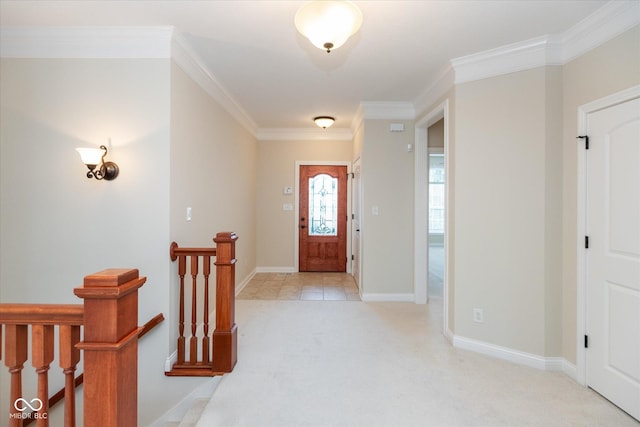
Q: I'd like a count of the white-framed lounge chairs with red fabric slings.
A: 0